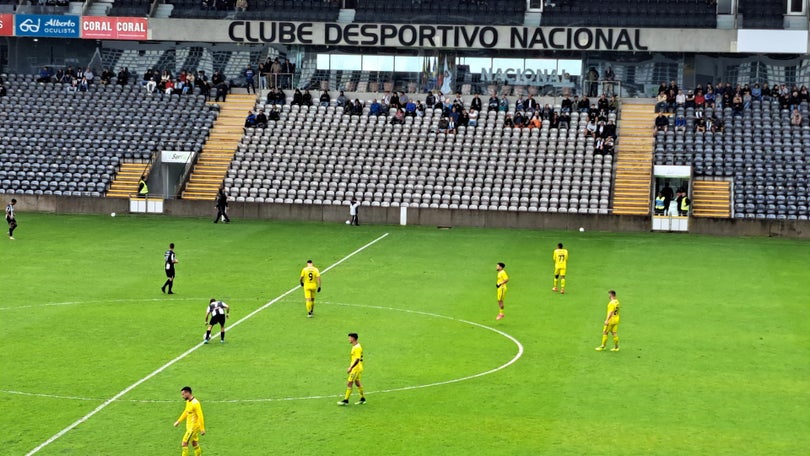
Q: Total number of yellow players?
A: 6